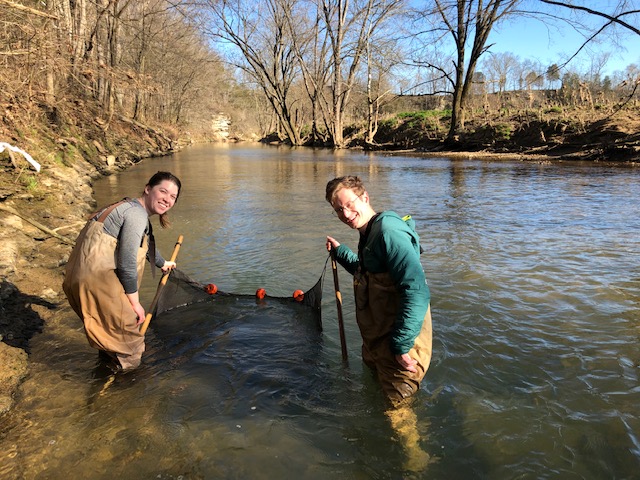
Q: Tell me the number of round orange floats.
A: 3